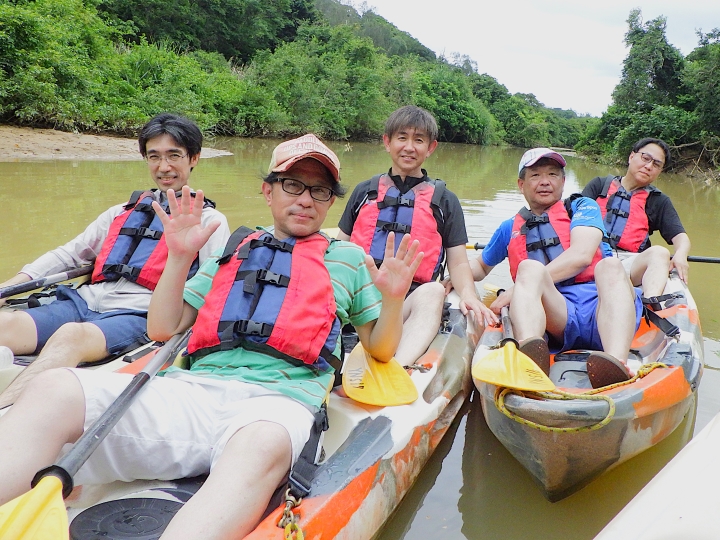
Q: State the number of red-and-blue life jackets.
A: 5